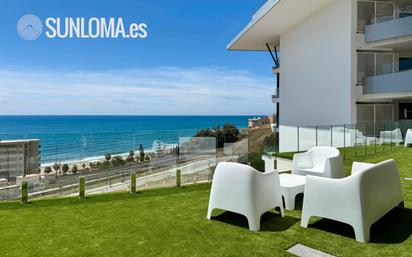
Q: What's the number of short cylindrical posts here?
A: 4